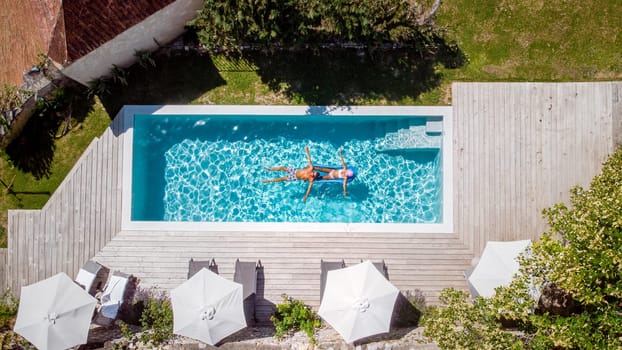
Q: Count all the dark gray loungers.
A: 4